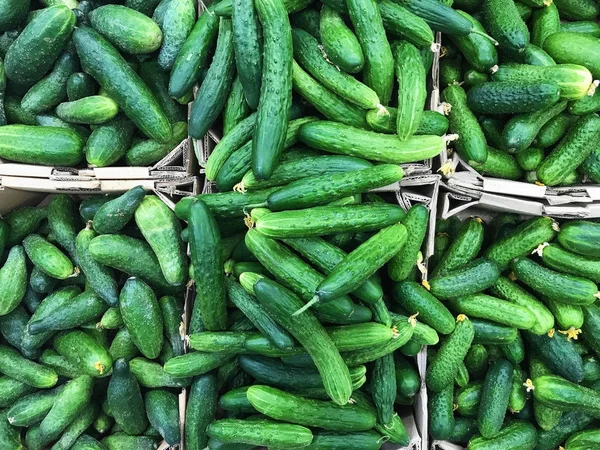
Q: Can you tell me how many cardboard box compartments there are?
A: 6